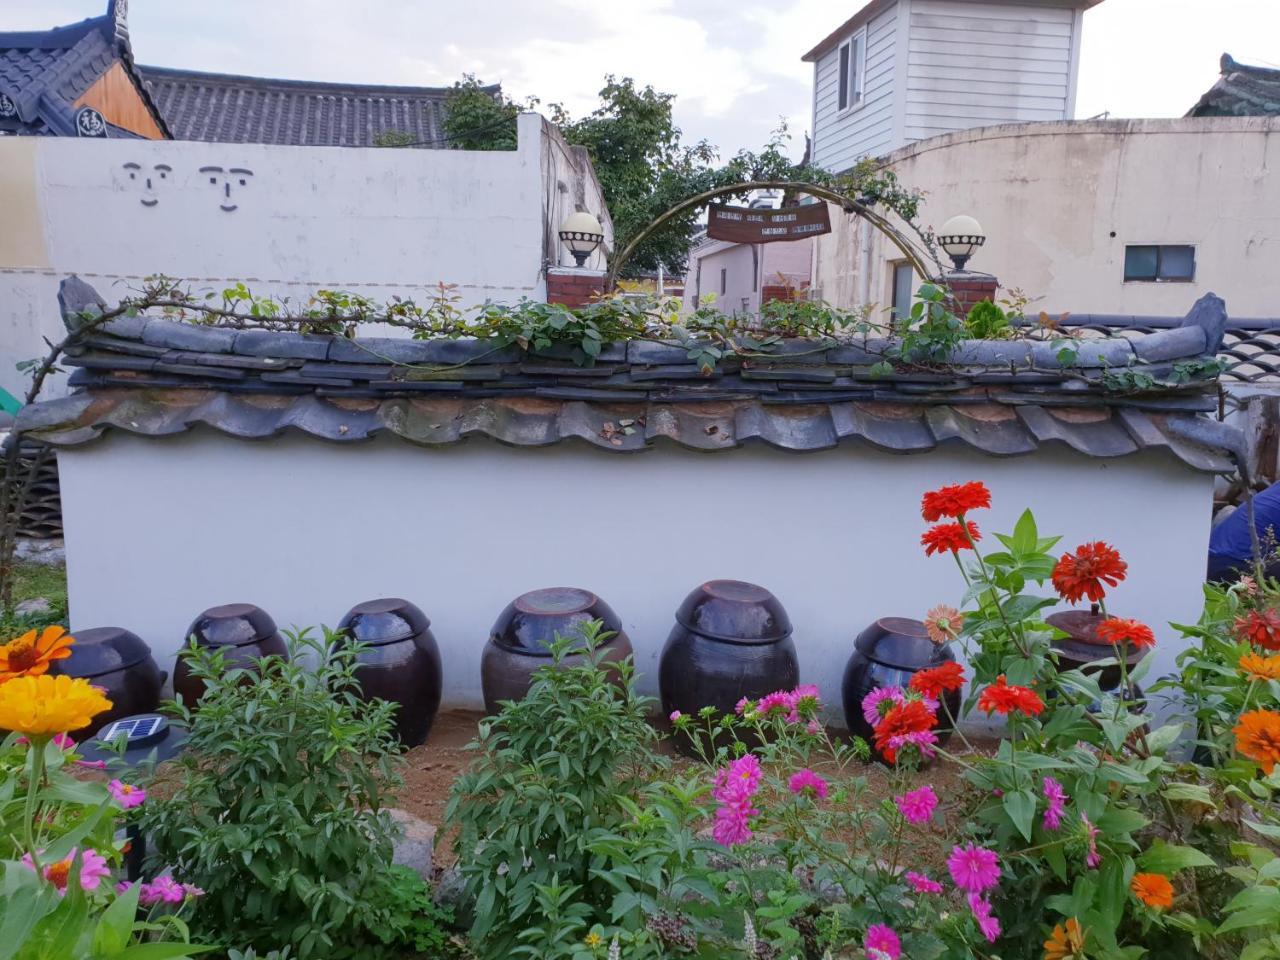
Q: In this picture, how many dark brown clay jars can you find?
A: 7